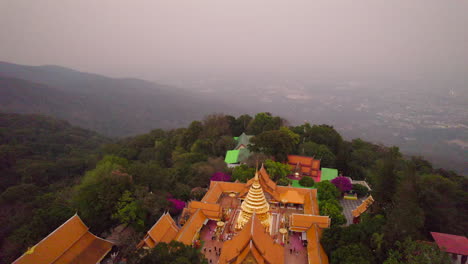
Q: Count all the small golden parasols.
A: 4